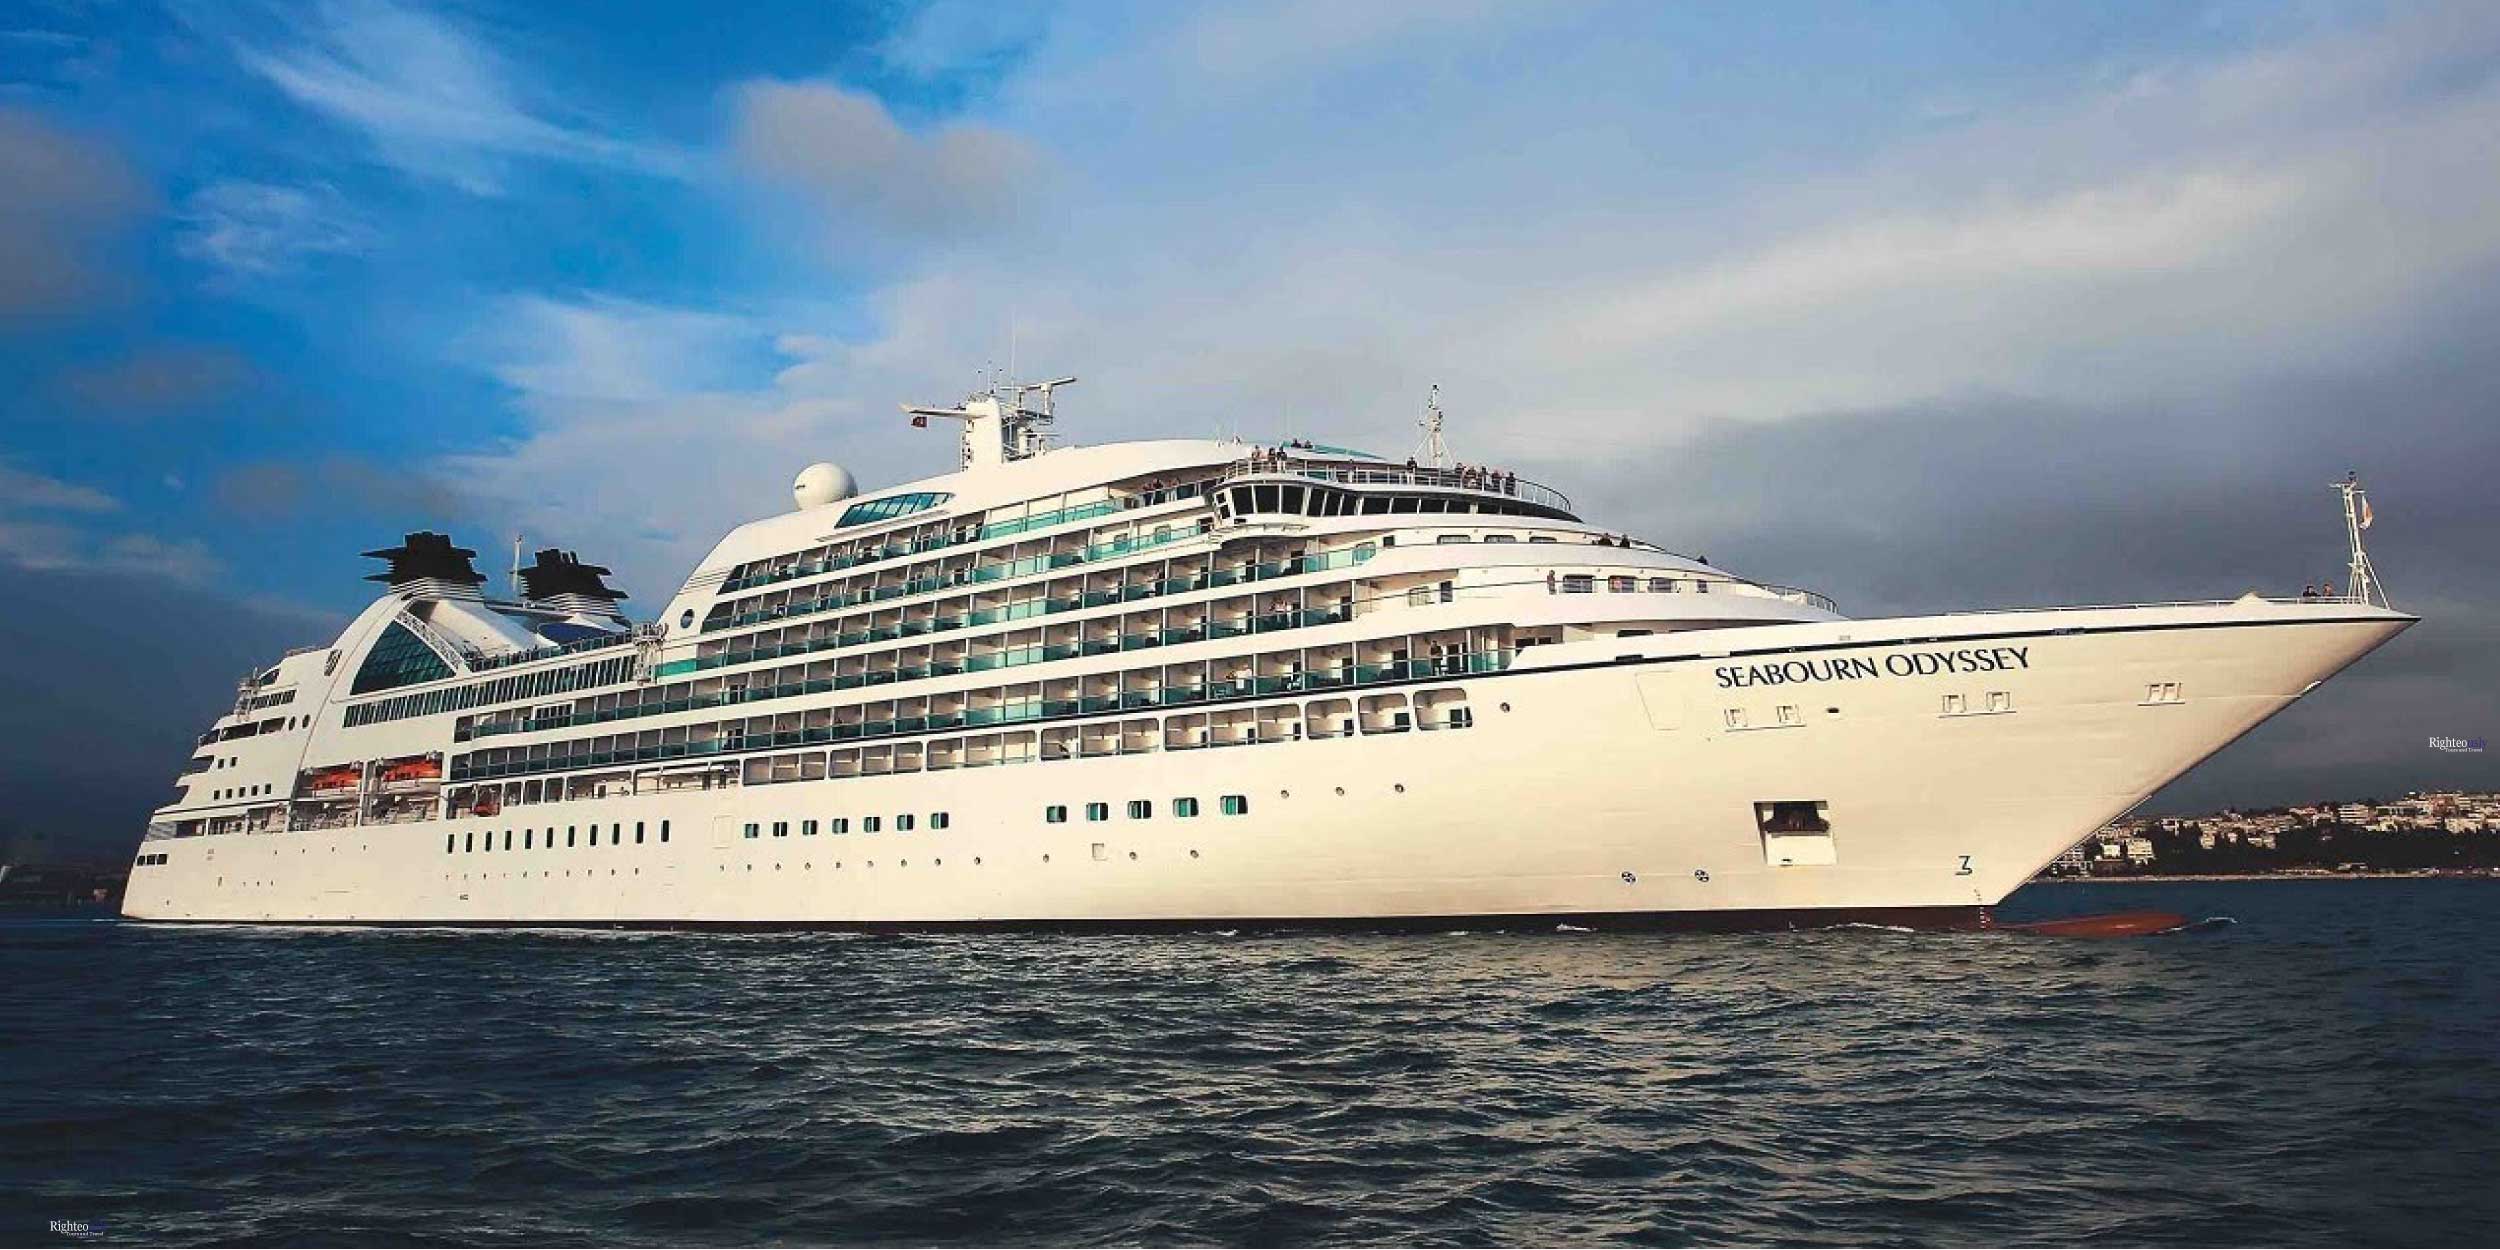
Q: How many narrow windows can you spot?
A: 11